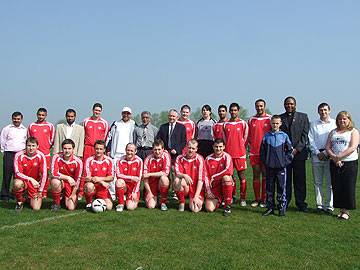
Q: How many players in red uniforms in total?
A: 13